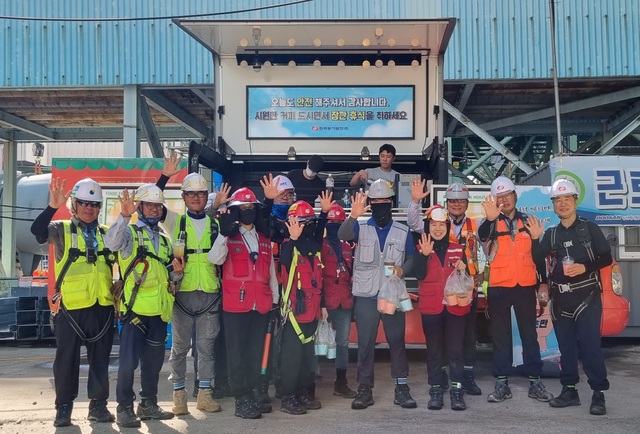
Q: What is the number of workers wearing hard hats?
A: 12